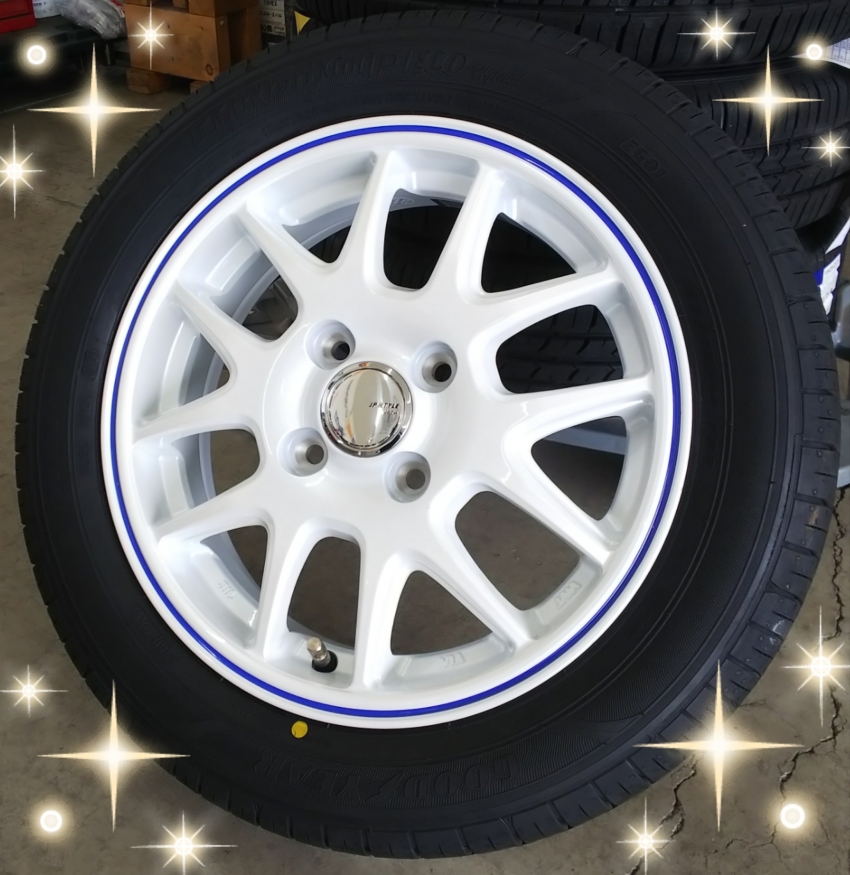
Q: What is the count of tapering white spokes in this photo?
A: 12